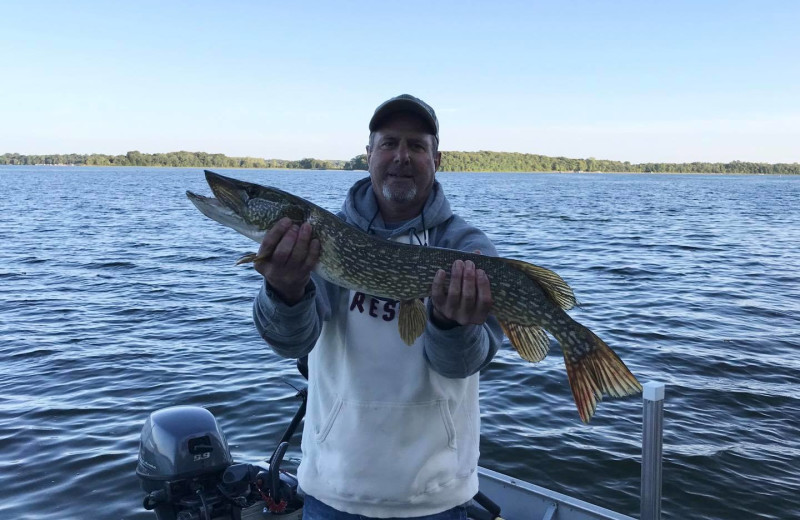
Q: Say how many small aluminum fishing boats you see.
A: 1